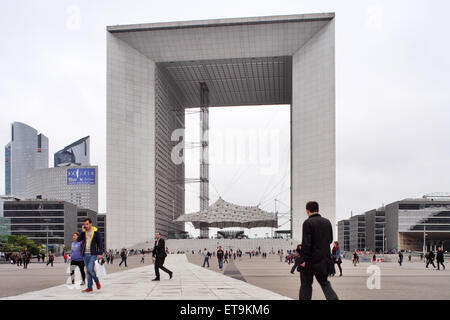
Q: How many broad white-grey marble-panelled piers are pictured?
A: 2